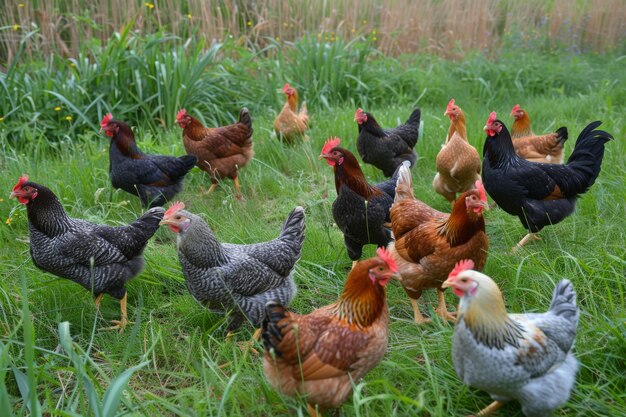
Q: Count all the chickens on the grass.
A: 13